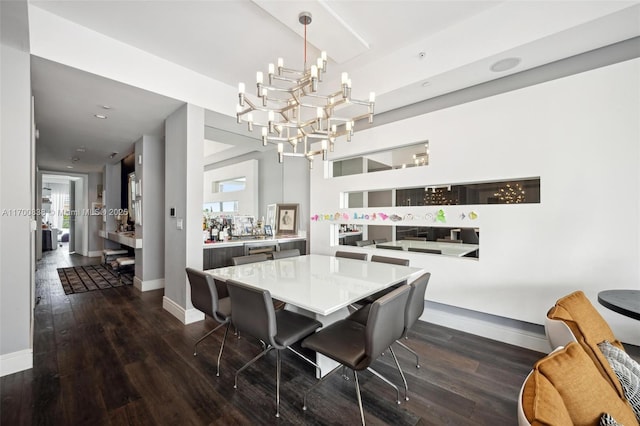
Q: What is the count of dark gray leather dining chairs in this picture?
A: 8